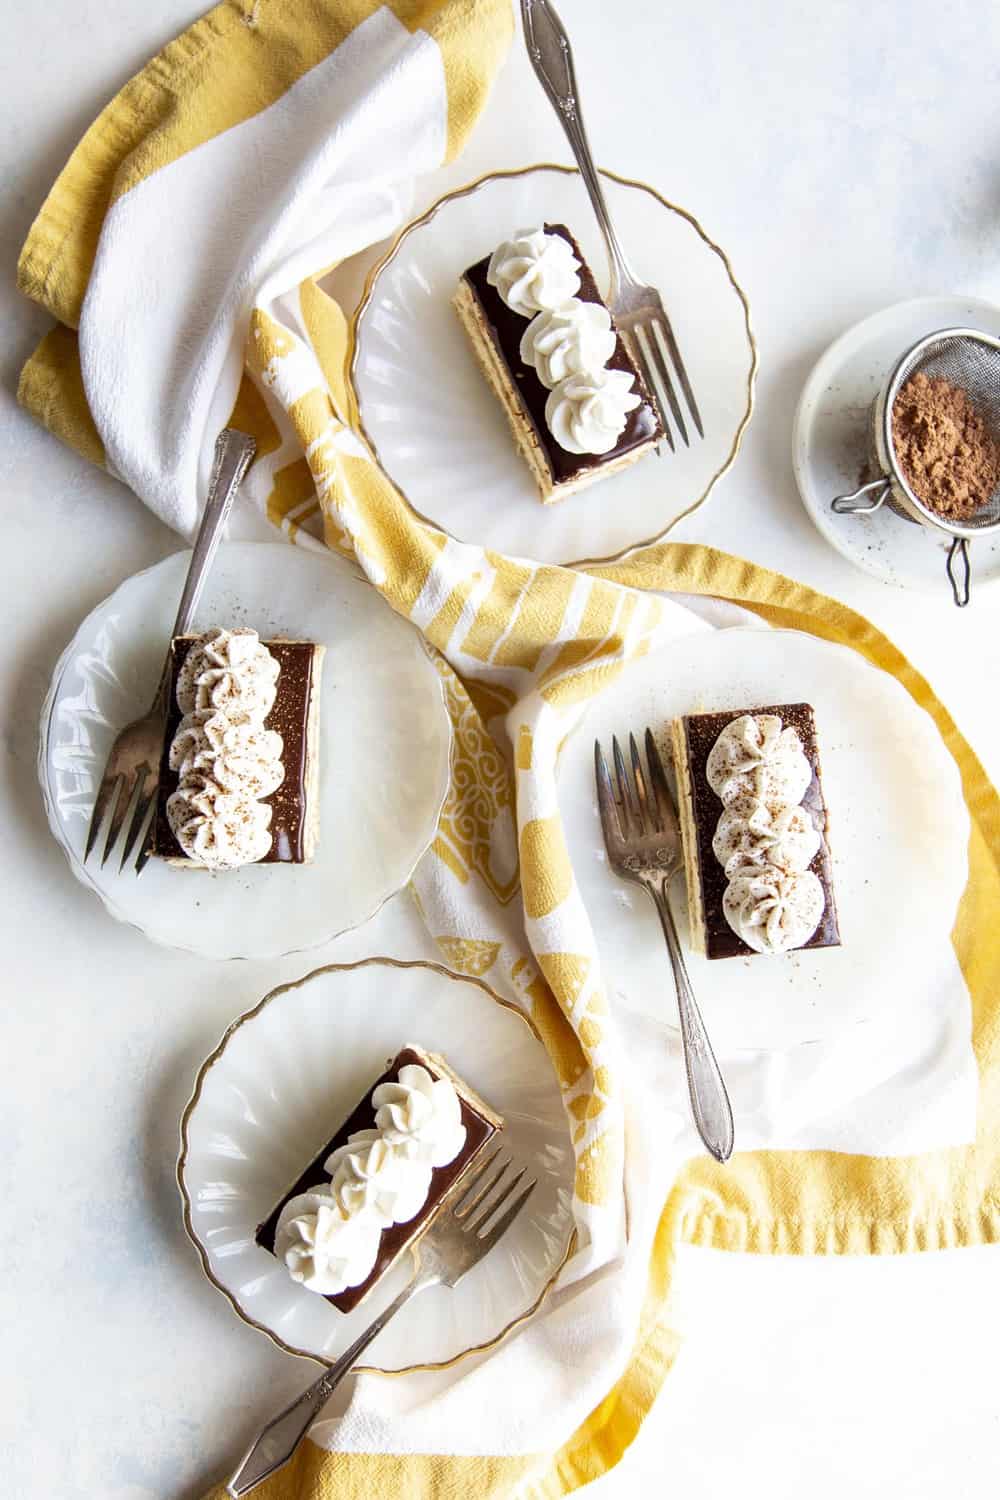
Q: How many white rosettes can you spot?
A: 12